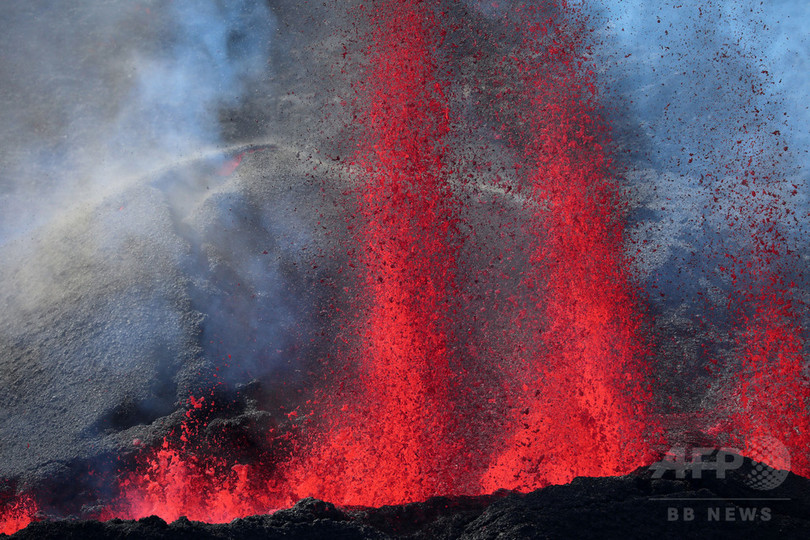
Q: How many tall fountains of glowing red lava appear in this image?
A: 3